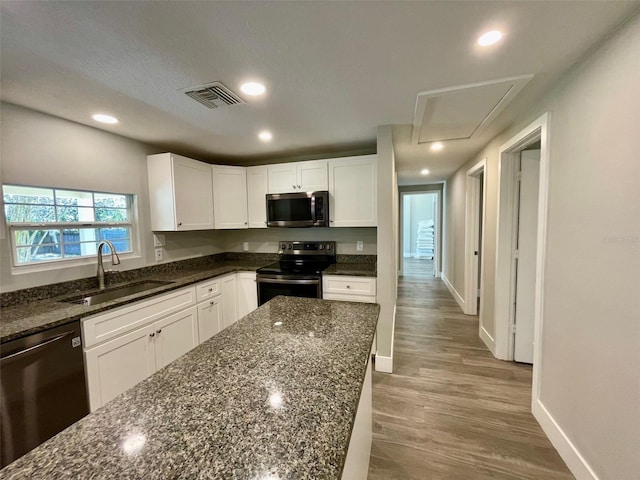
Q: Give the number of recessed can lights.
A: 6